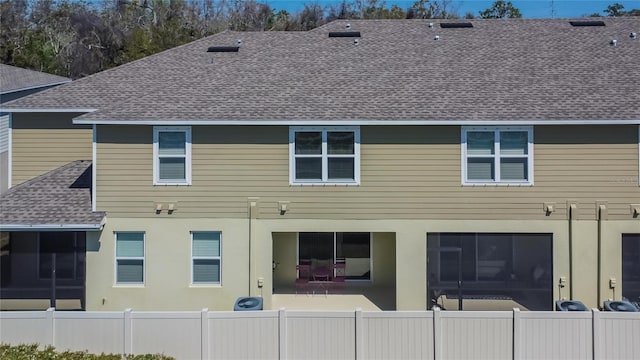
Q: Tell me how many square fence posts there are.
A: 8